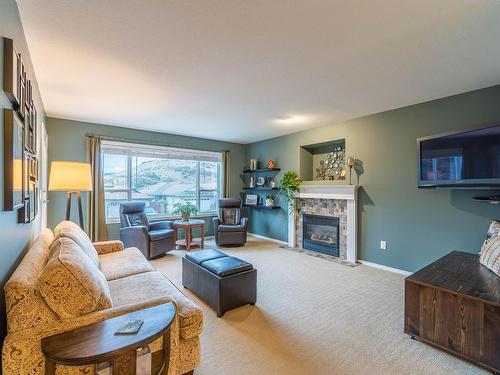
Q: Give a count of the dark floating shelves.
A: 3